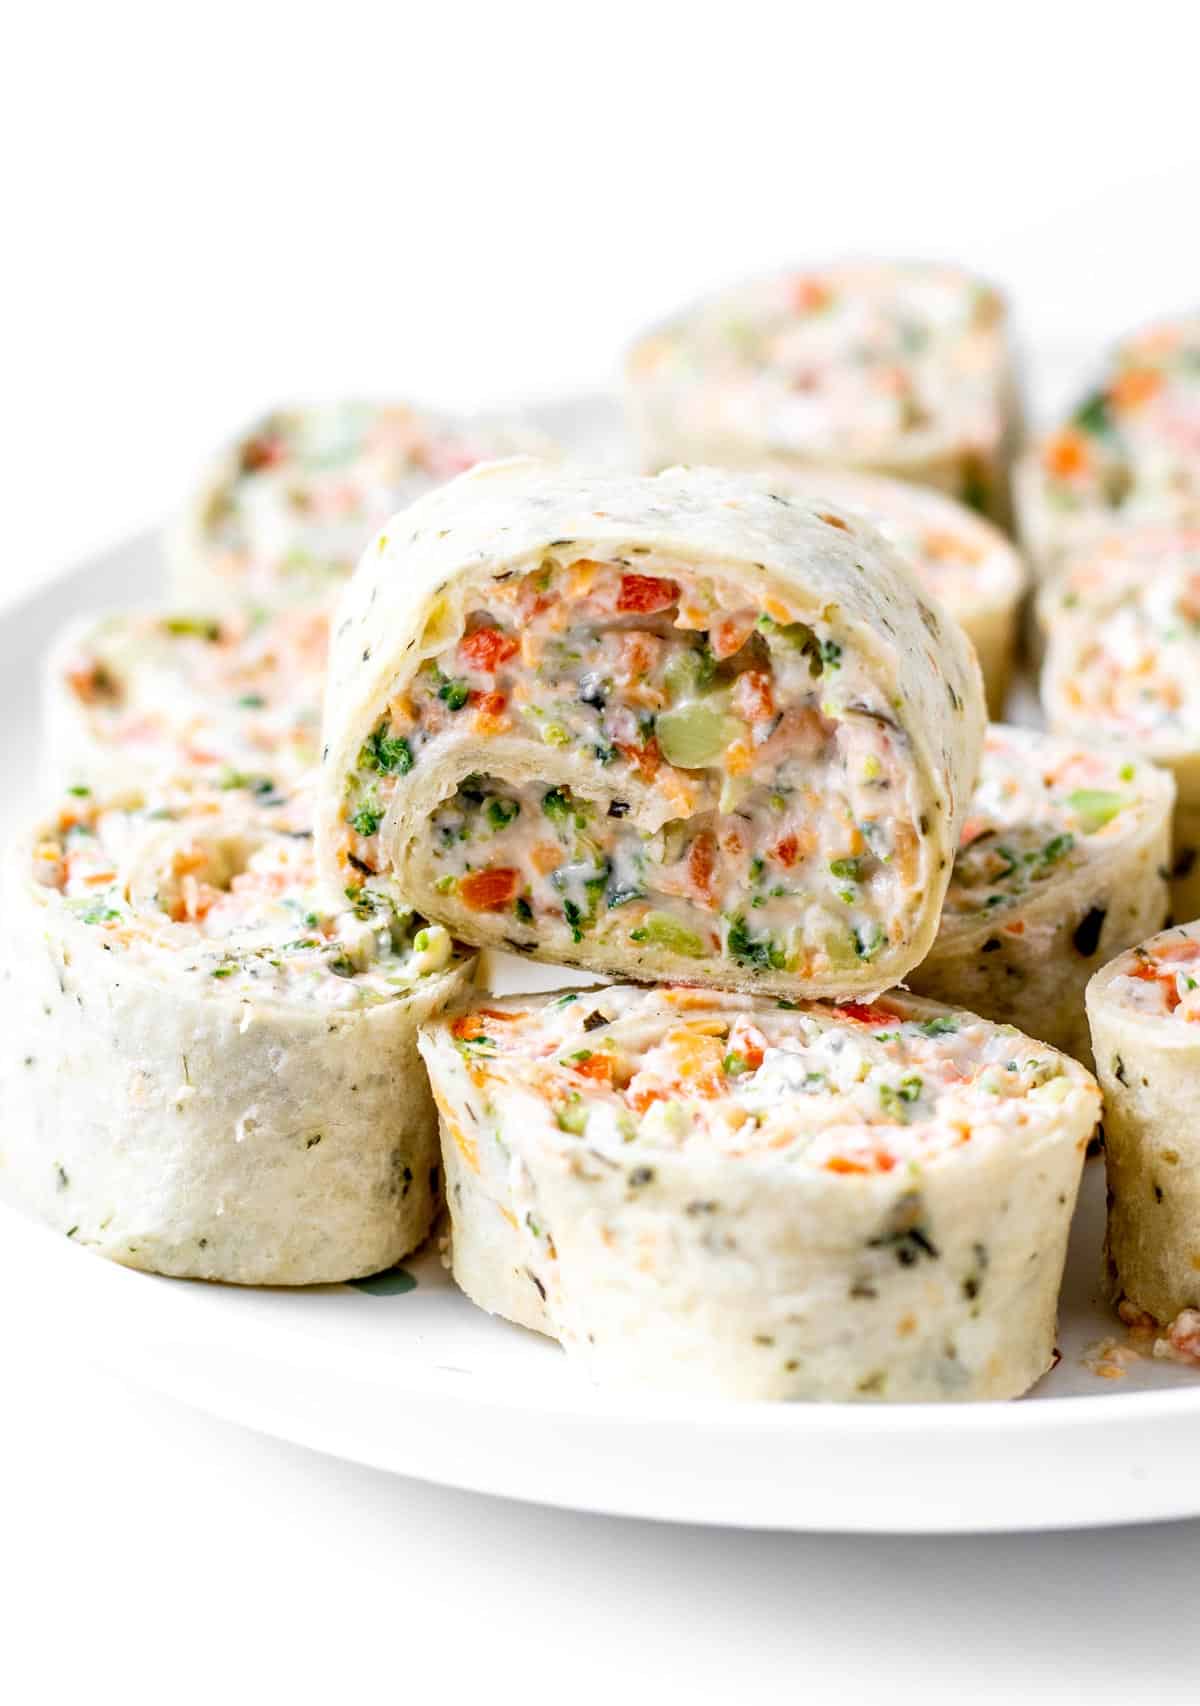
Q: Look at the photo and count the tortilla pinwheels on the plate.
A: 11